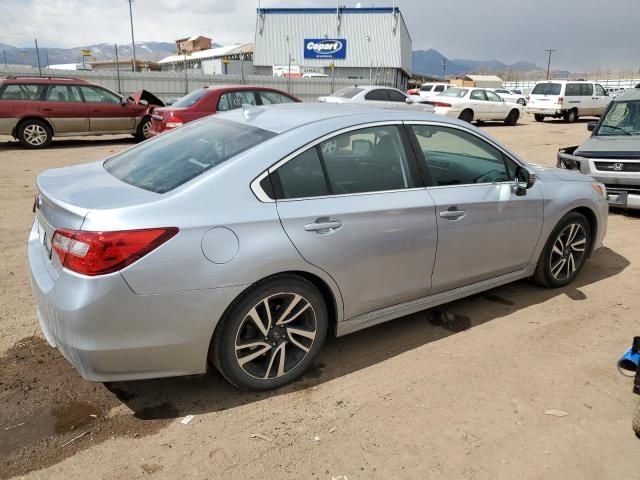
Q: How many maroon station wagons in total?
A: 1